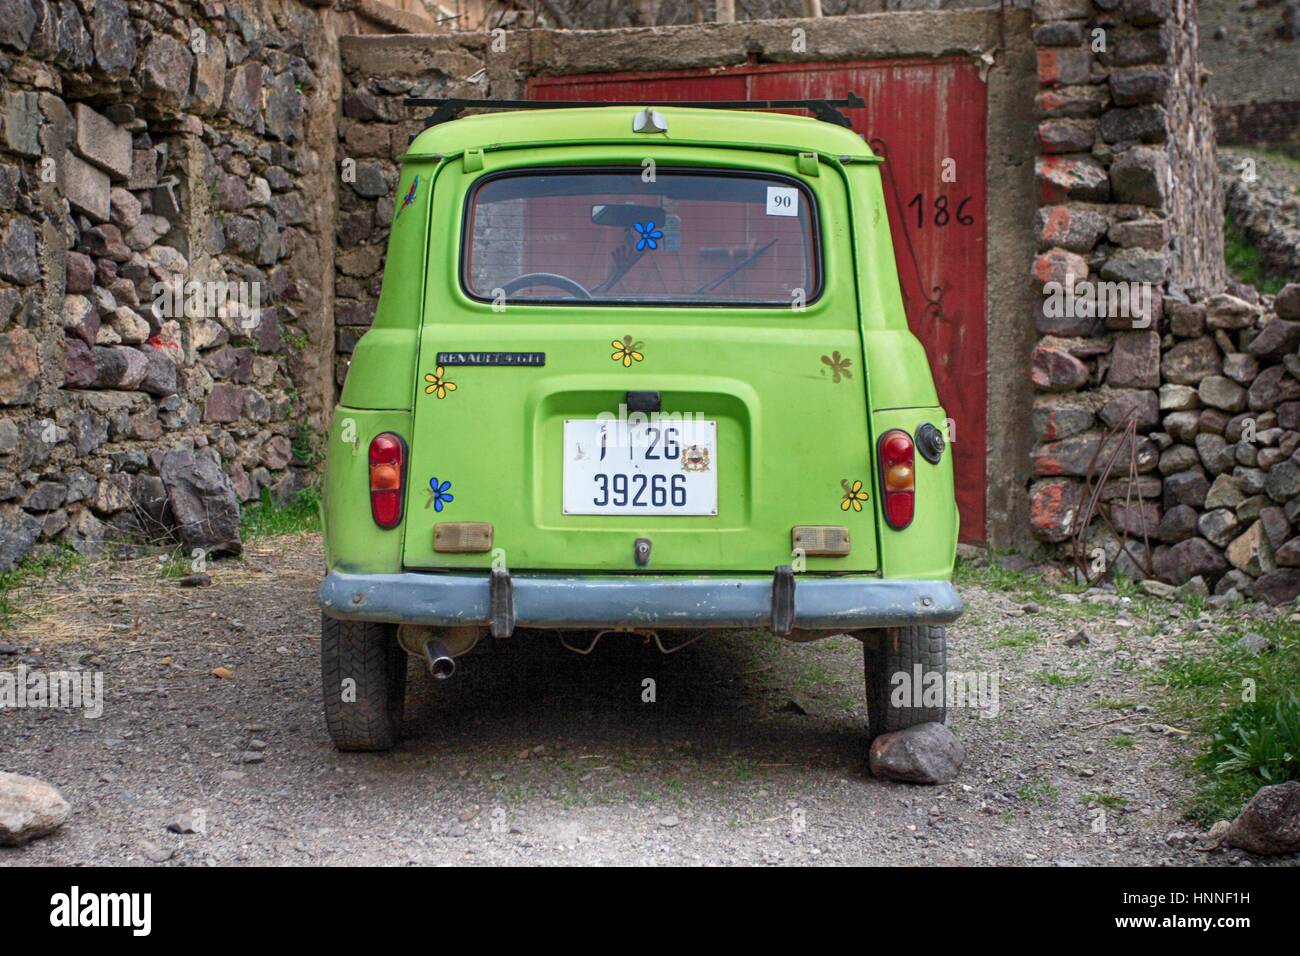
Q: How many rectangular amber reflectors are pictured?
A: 2